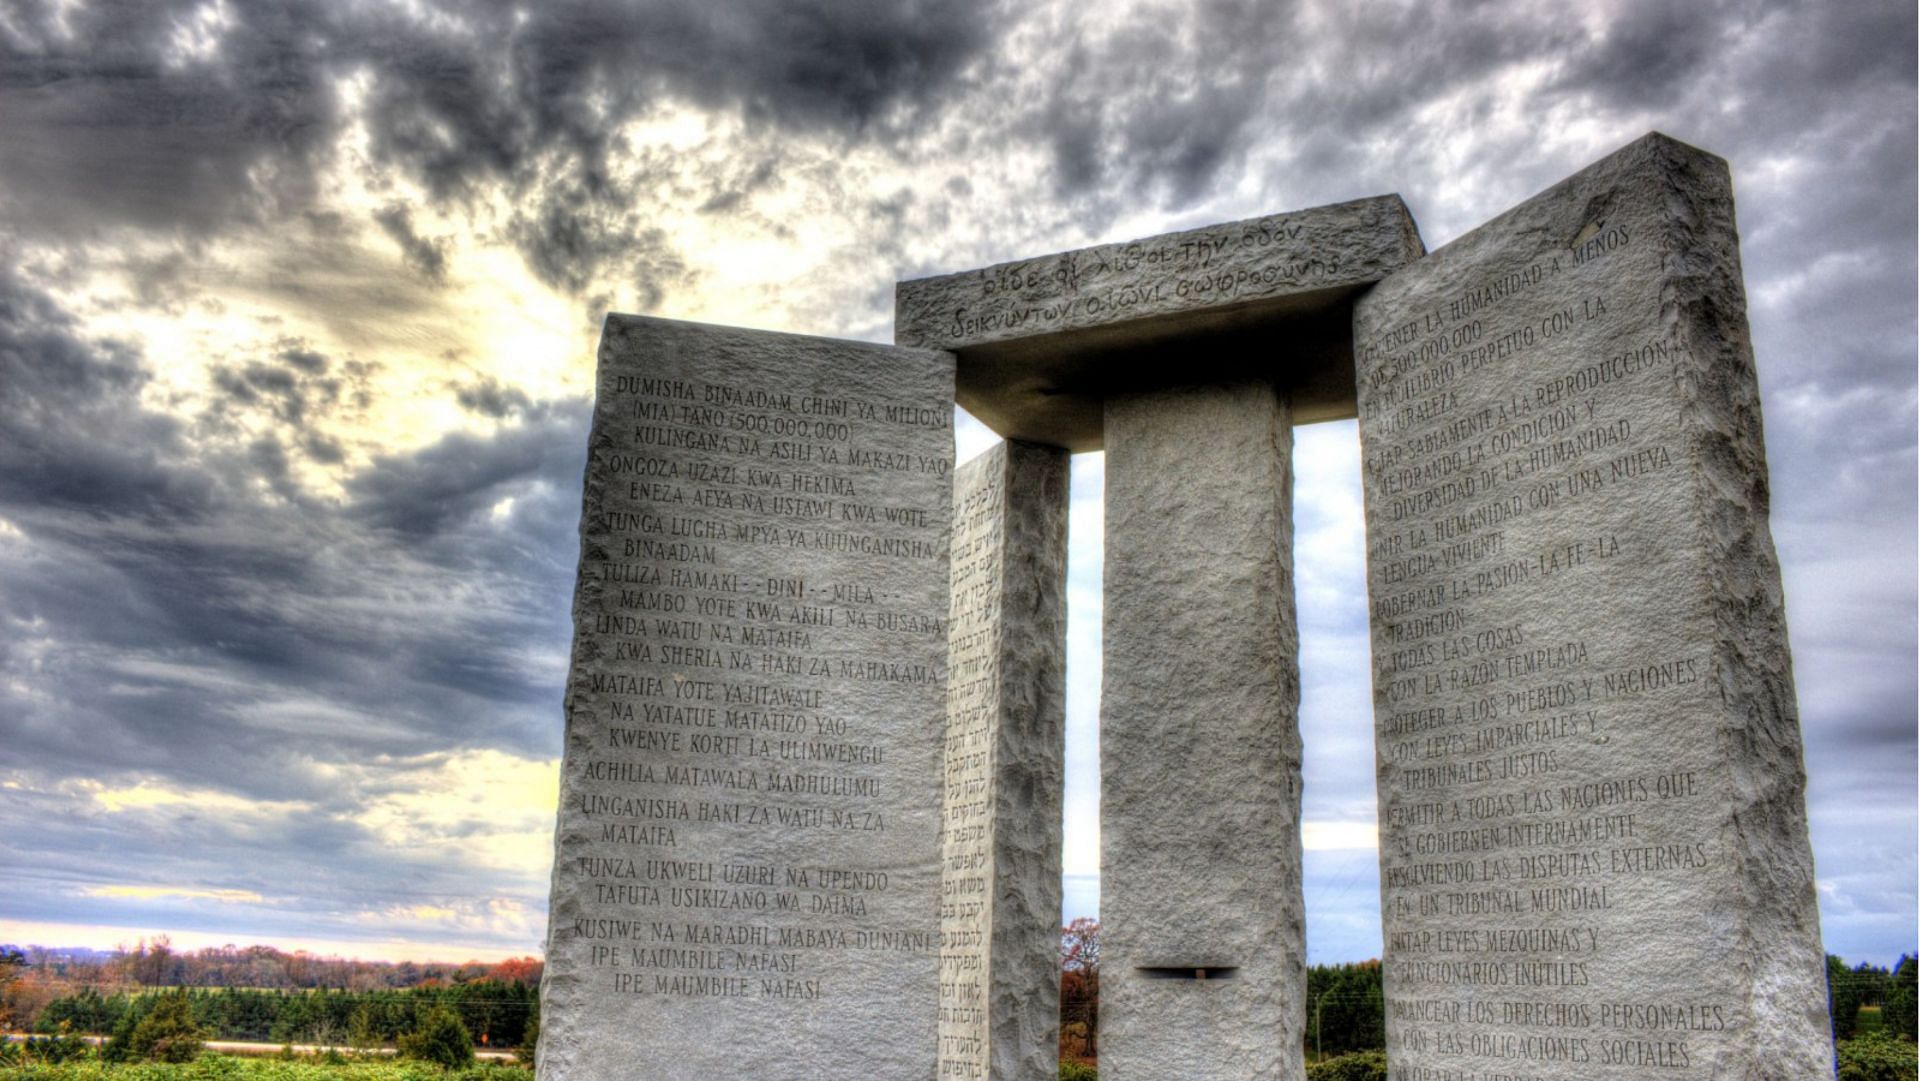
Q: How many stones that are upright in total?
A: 4